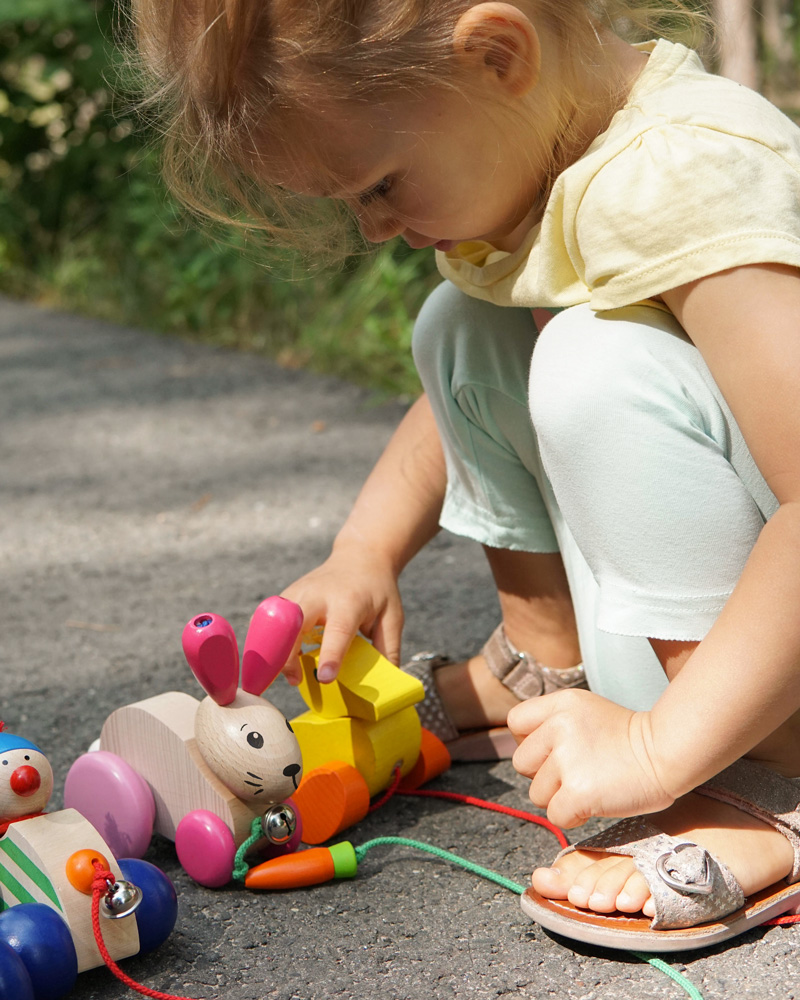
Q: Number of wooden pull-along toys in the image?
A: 3